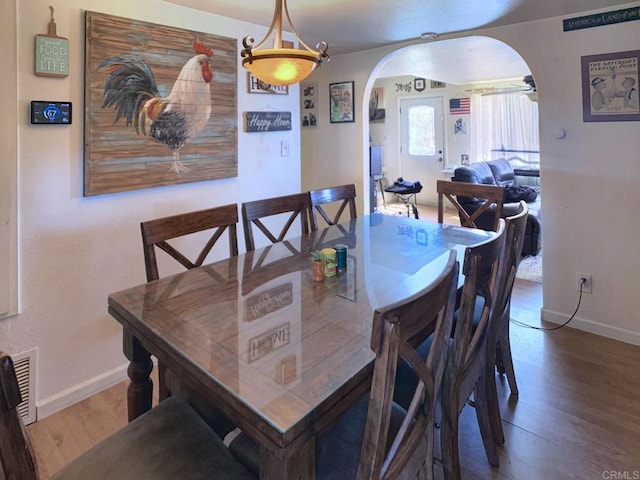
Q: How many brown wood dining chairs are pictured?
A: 8